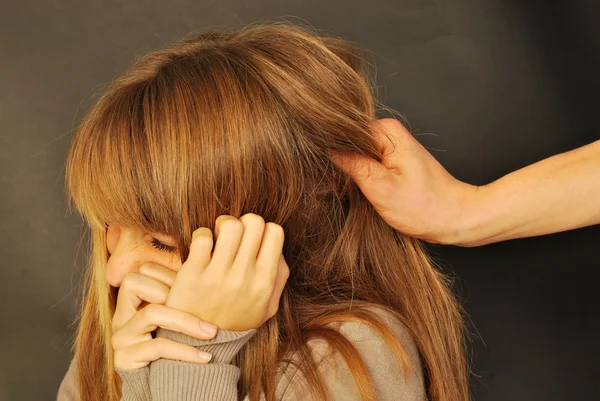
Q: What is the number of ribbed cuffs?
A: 2